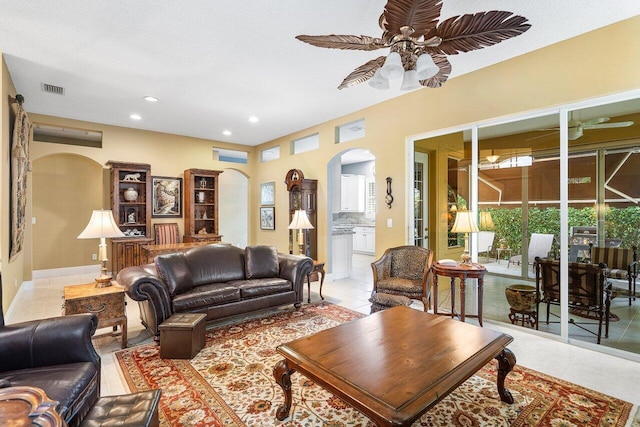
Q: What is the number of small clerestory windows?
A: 5